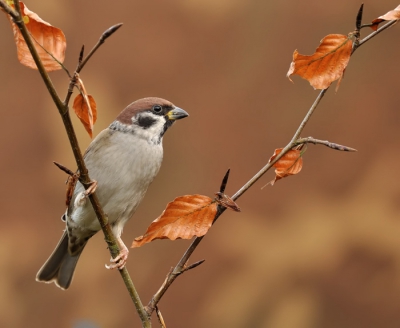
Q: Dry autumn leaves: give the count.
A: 6